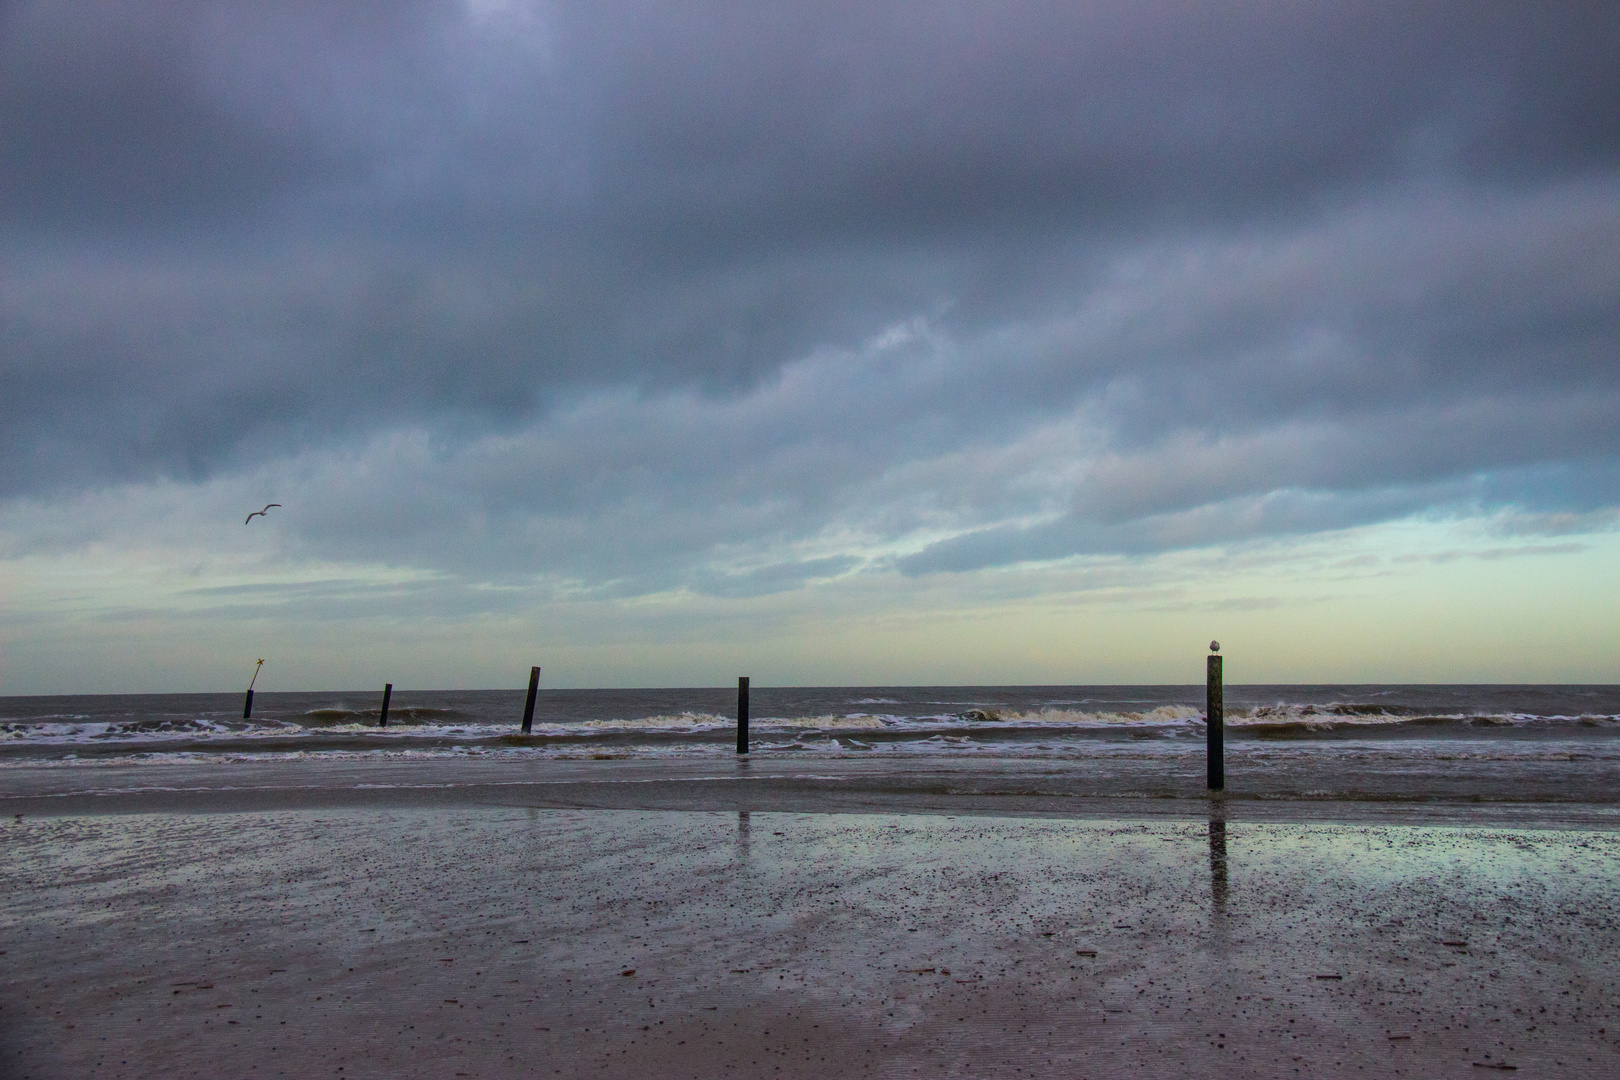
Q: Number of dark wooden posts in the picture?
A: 5